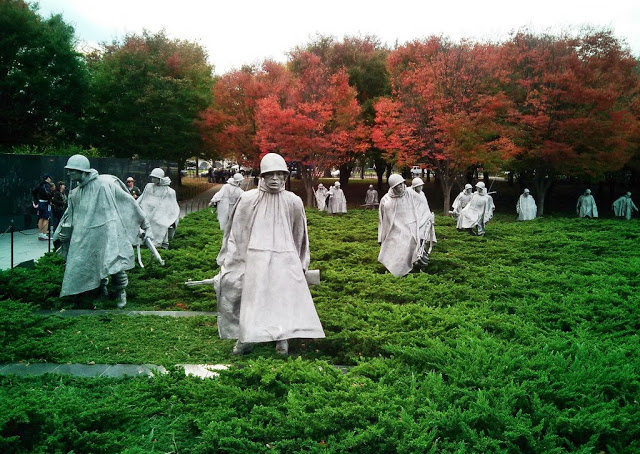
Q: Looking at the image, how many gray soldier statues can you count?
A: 14